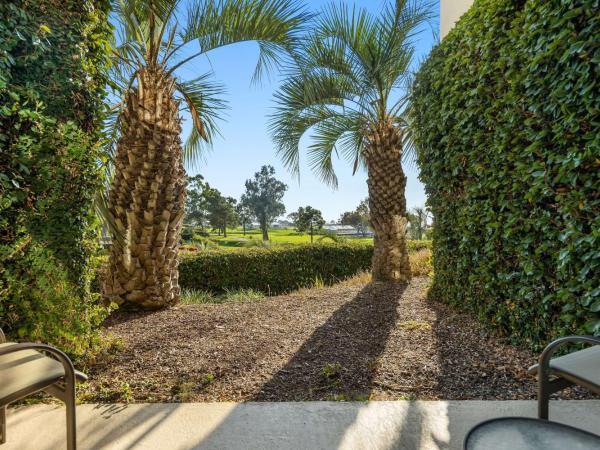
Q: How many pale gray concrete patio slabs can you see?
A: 1